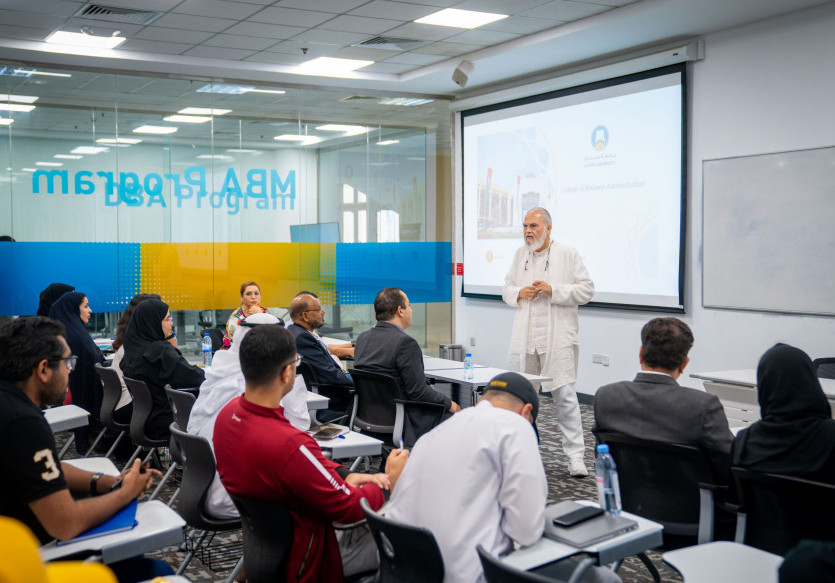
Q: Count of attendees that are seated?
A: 14